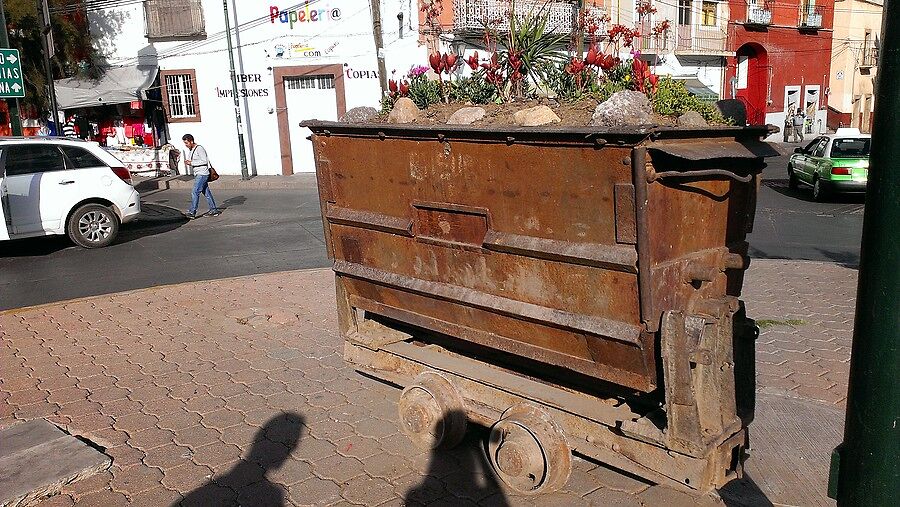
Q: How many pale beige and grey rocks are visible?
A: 6